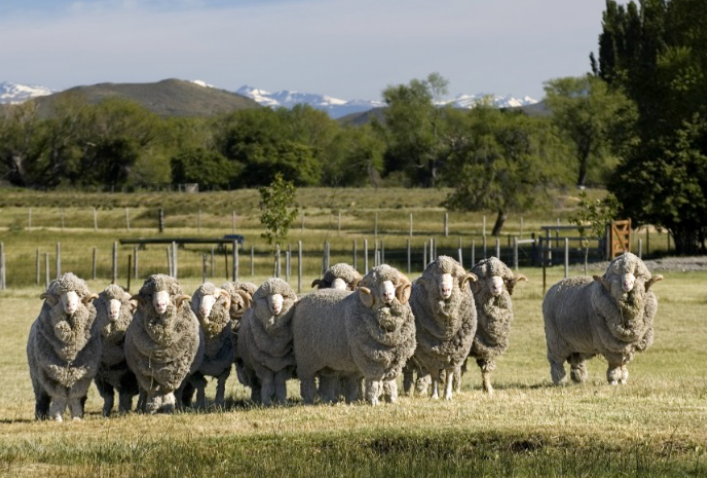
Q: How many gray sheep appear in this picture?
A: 11